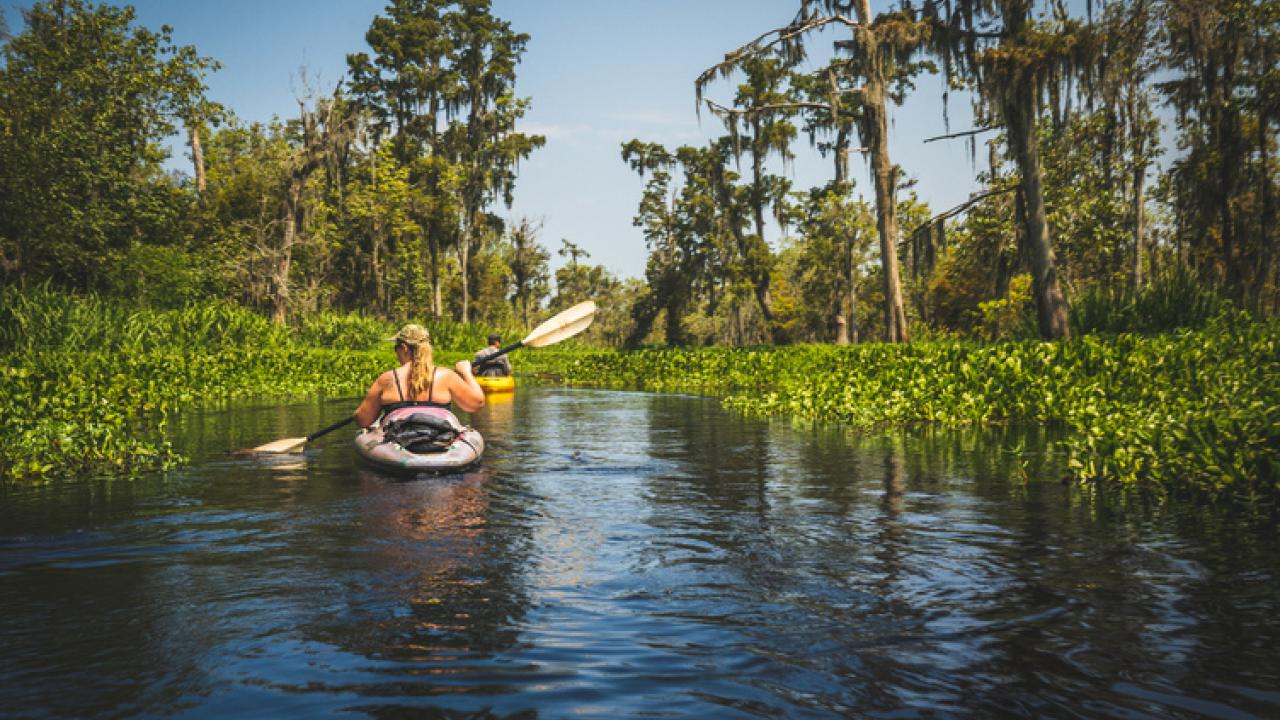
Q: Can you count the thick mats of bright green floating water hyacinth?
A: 2